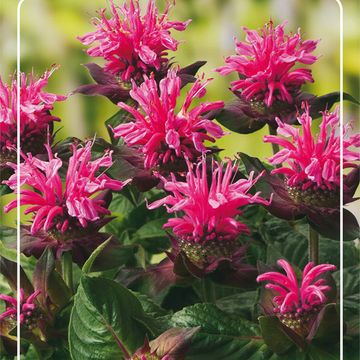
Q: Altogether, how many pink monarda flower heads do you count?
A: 9